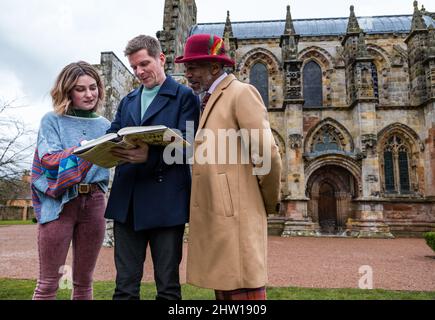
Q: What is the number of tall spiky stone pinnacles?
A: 4